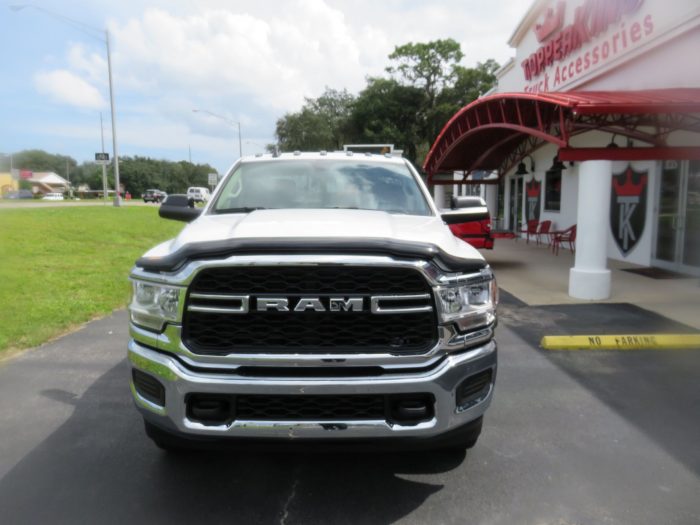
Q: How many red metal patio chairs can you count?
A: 3